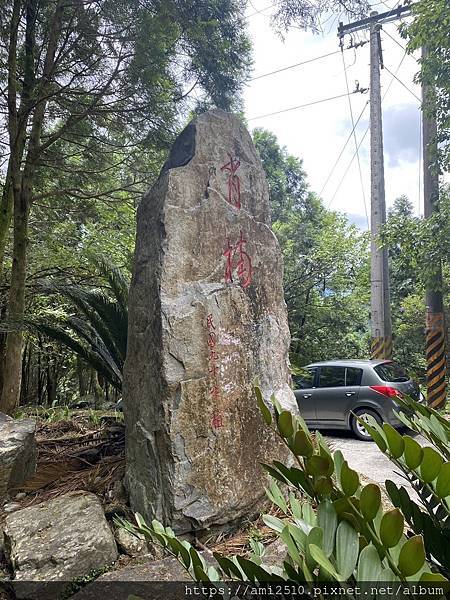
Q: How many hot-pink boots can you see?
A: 0